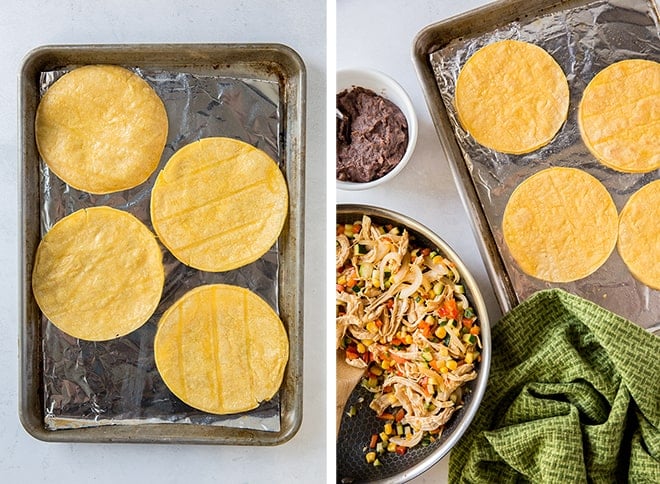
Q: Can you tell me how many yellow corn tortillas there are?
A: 8